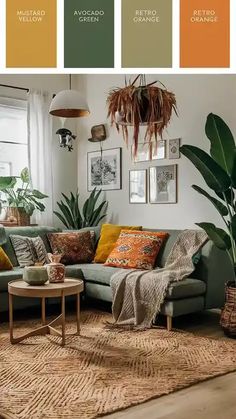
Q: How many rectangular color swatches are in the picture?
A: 4